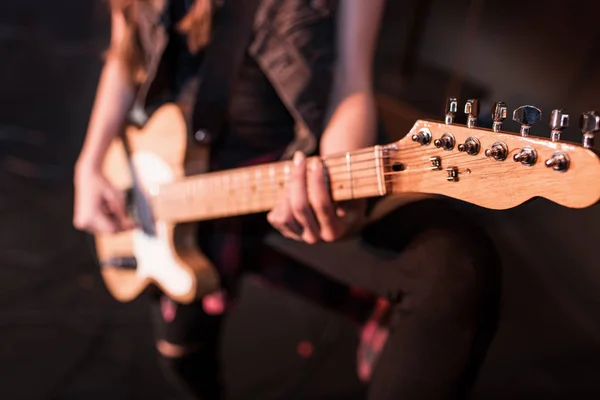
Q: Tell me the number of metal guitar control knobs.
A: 6